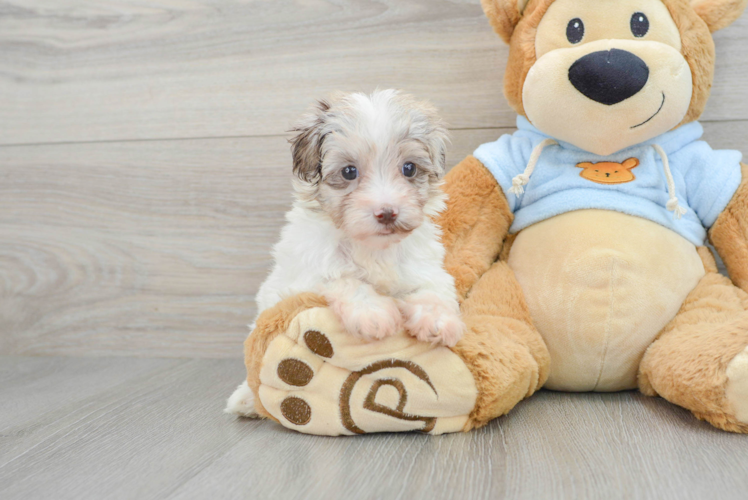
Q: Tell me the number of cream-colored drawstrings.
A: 2